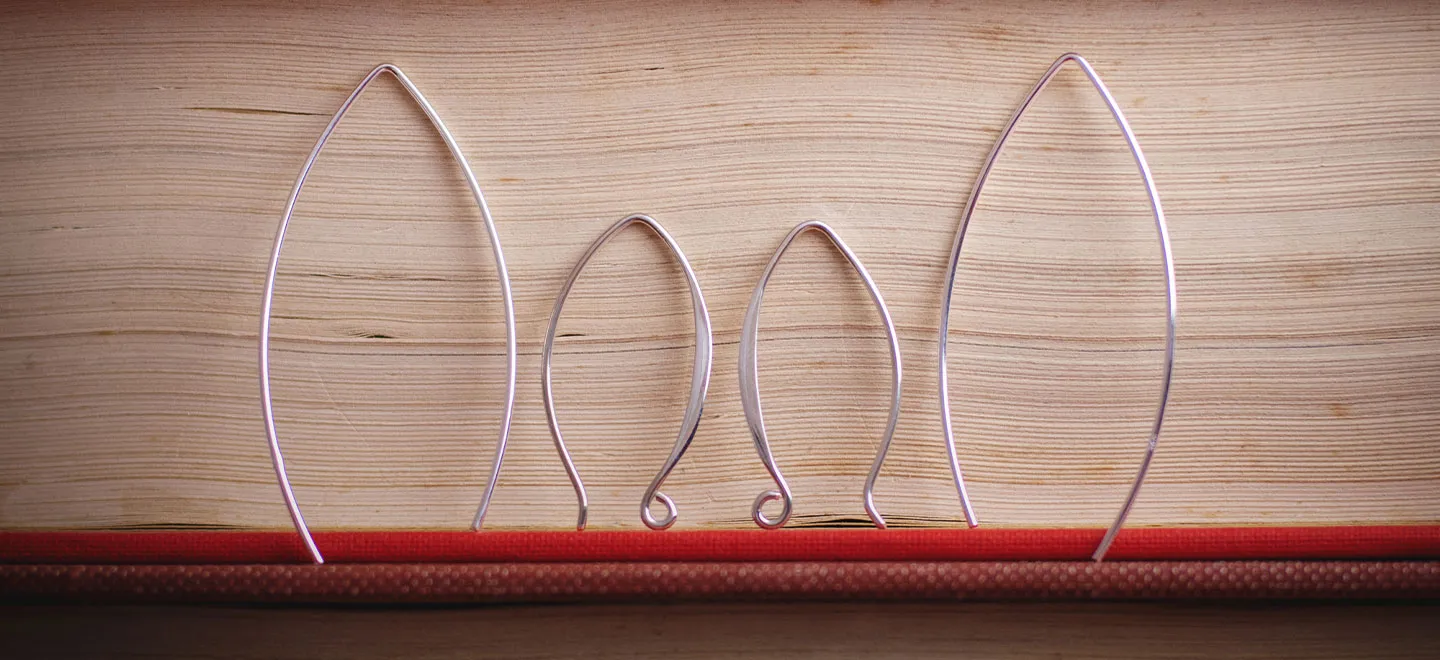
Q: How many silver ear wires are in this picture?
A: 4